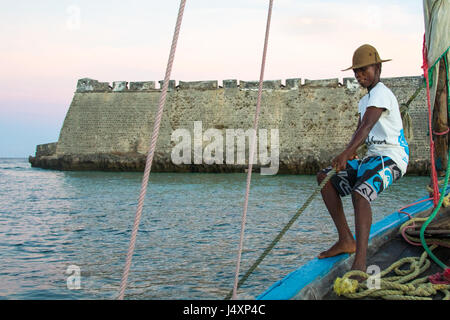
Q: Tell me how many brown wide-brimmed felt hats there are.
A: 1